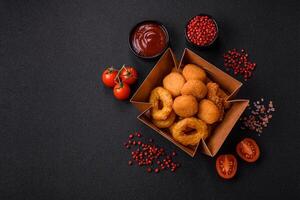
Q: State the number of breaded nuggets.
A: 5